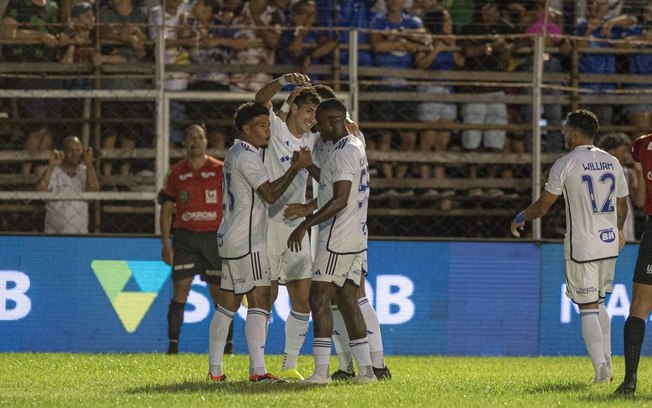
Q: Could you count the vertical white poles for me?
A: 3